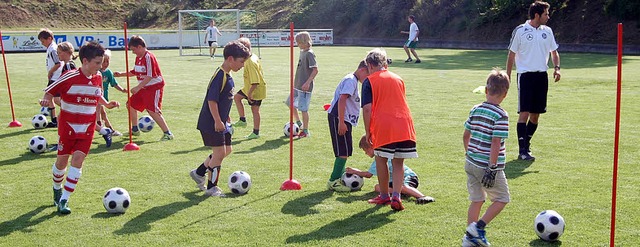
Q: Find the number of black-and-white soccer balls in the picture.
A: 7